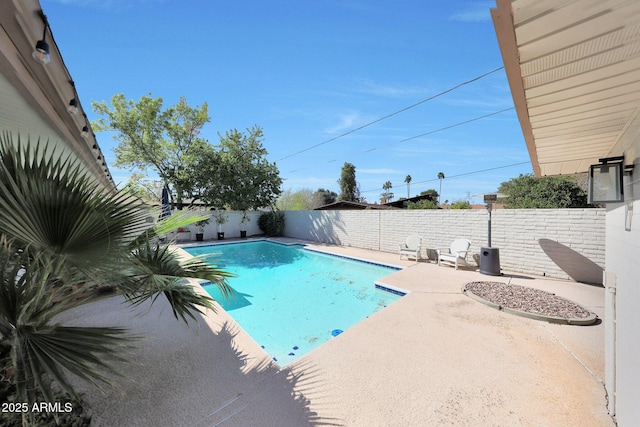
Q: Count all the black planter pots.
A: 3